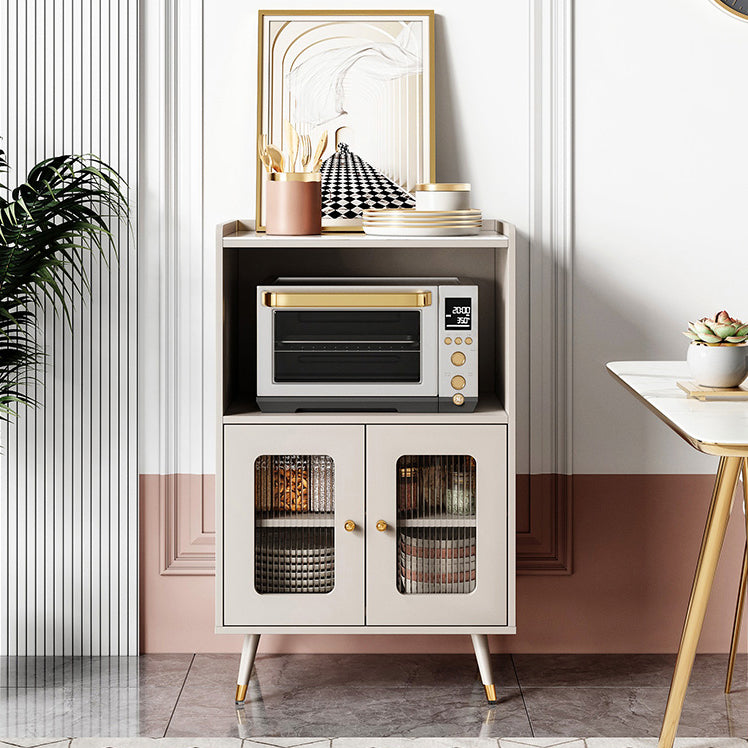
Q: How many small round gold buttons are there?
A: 3